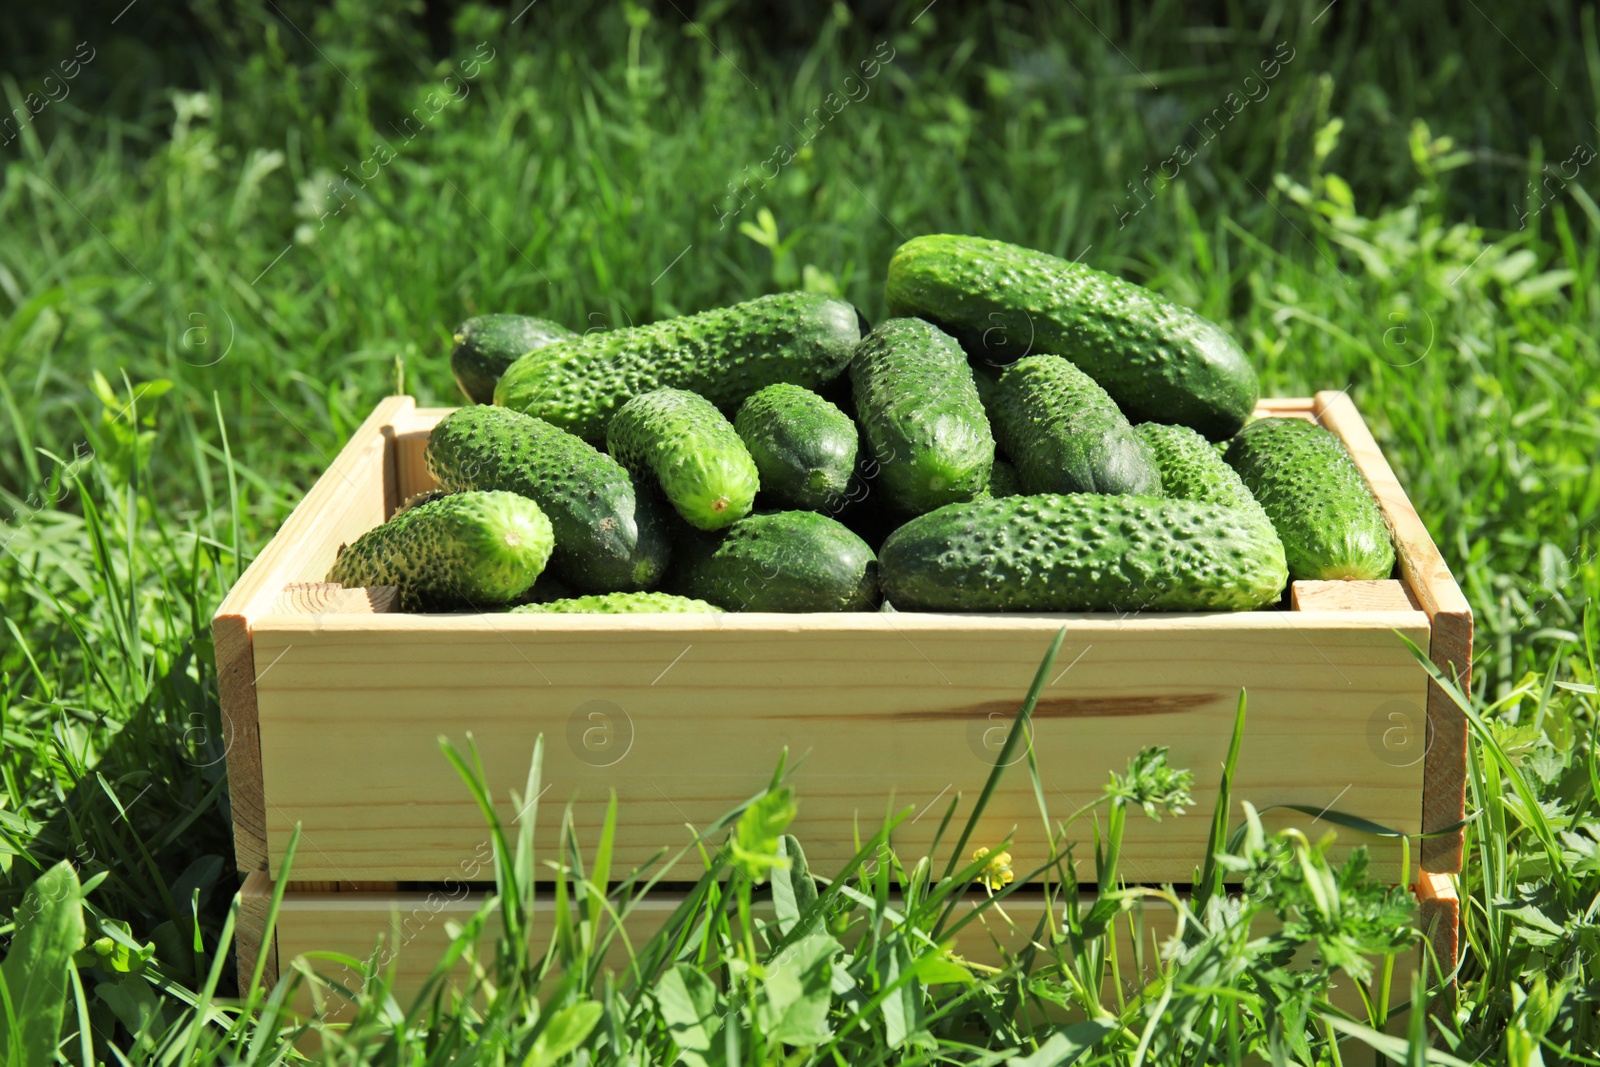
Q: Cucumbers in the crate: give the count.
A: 14